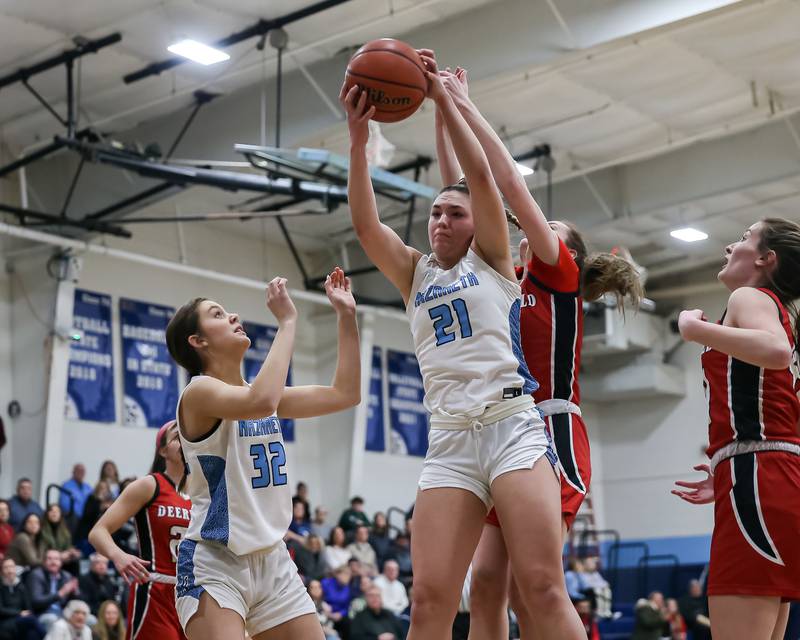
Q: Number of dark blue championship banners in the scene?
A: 5